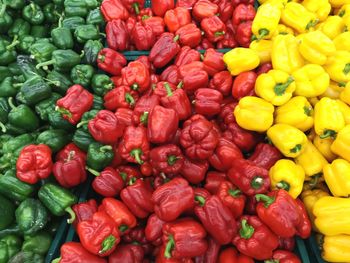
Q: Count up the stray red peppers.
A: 3